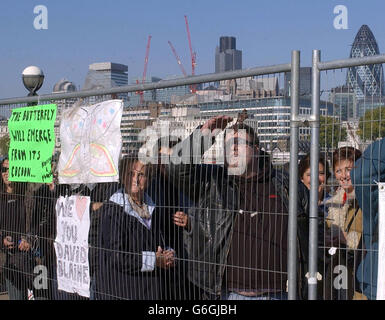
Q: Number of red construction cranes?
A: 3